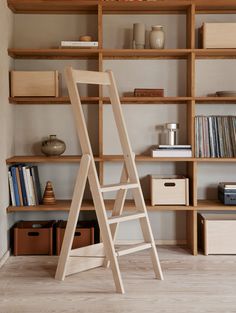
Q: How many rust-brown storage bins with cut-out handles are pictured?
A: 2